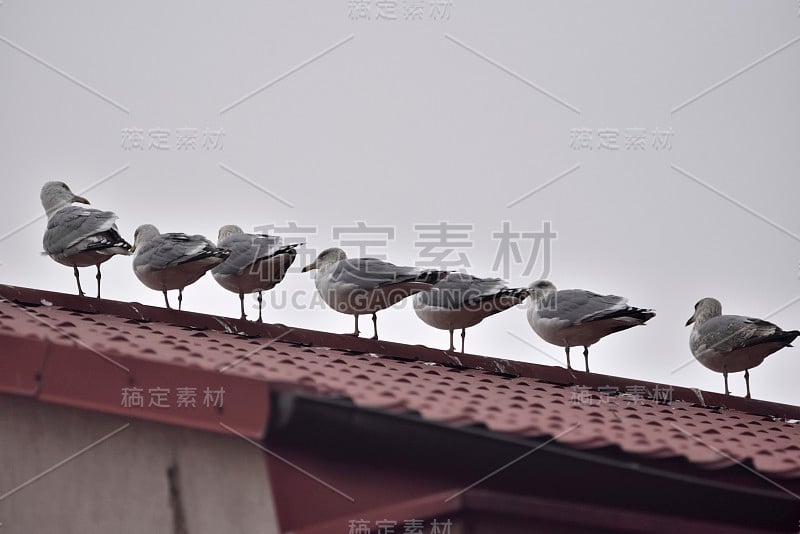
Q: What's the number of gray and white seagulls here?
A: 7